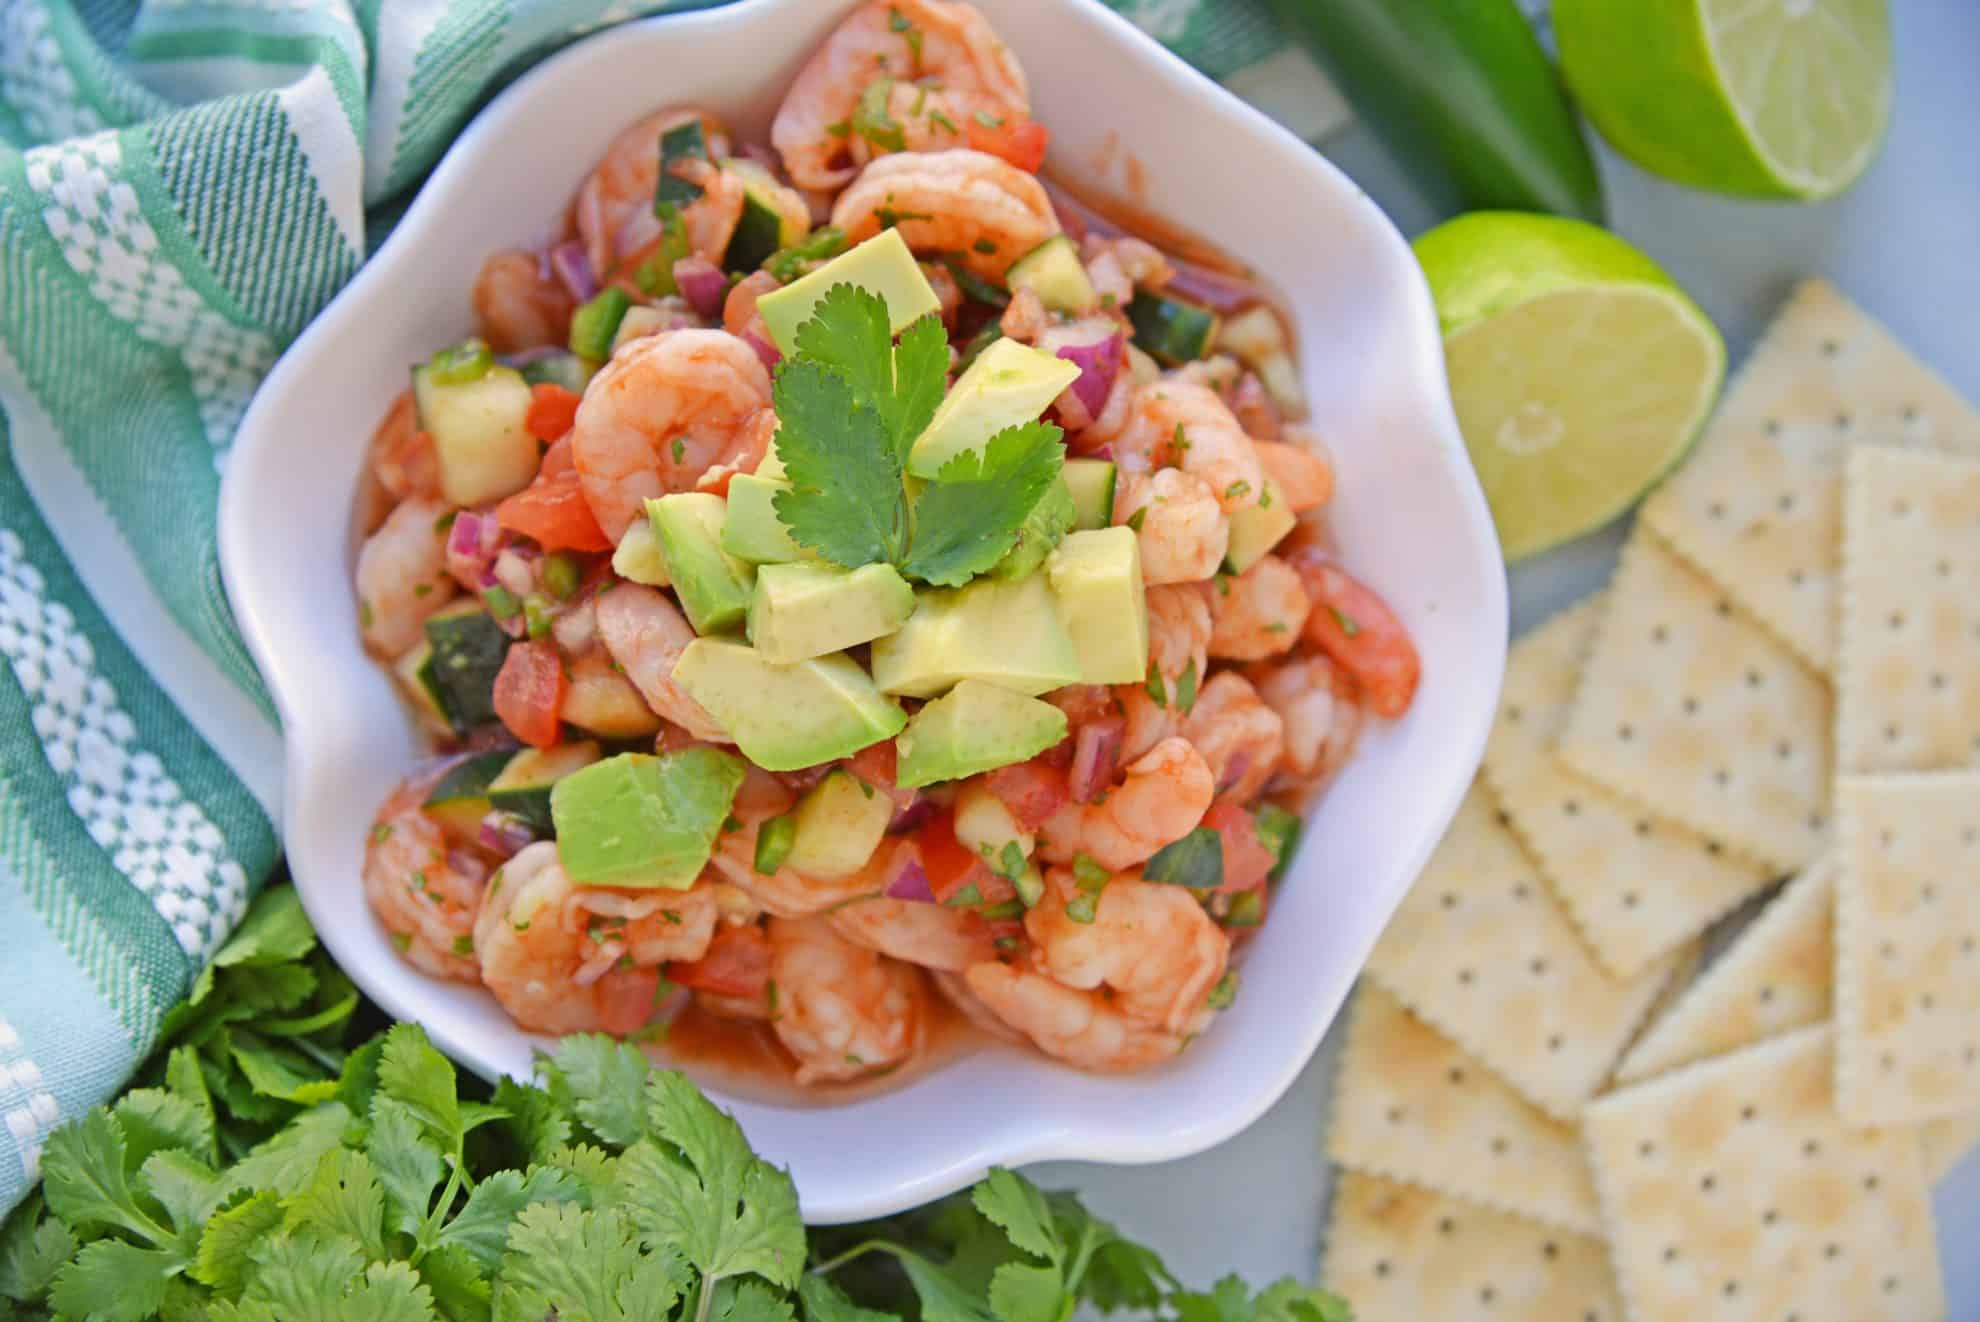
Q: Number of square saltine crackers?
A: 10